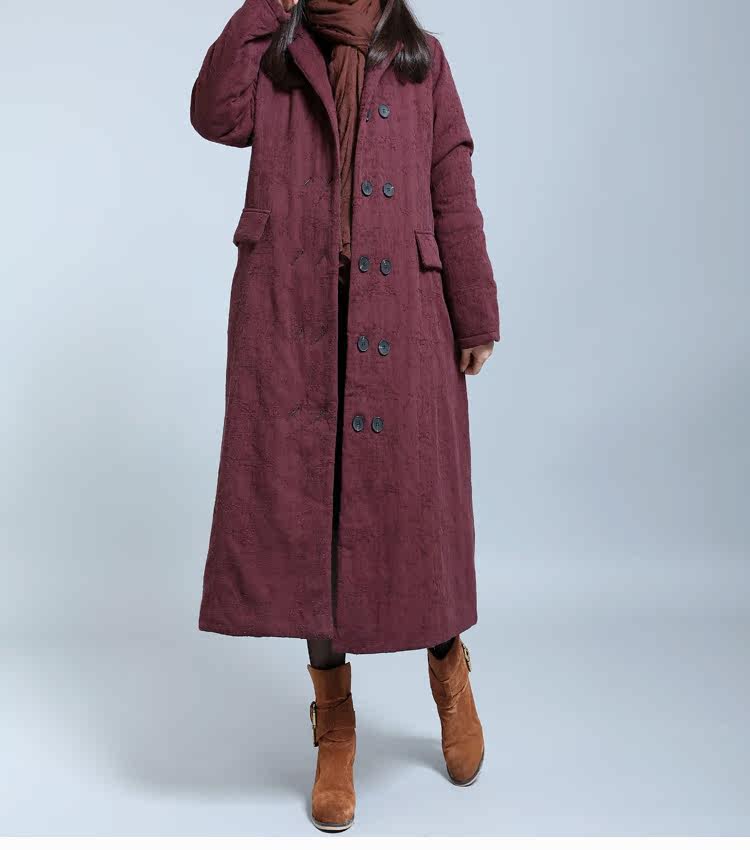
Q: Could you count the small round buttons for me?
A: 9